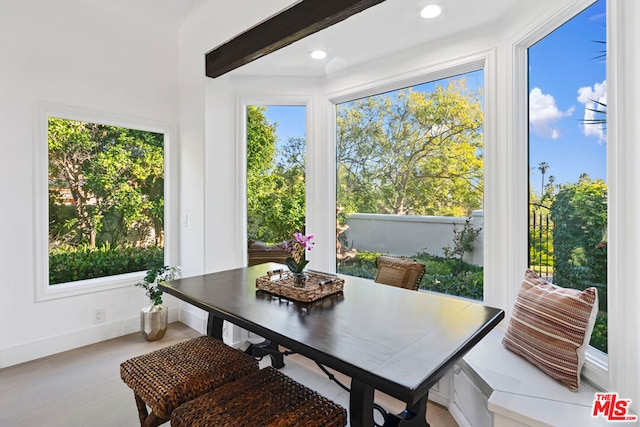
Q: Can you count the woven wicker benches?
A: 2